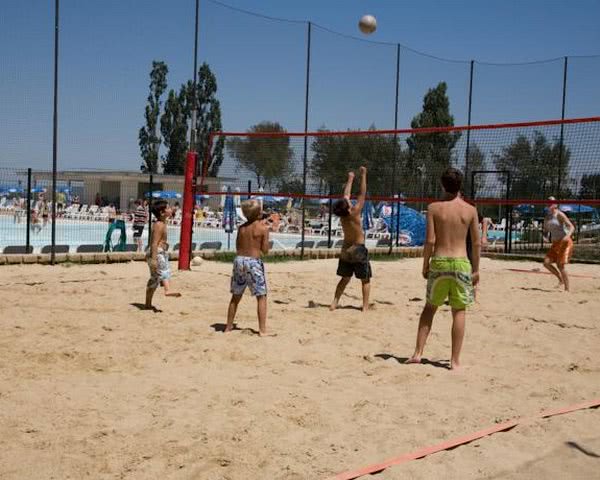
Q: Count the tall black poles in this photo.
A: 6